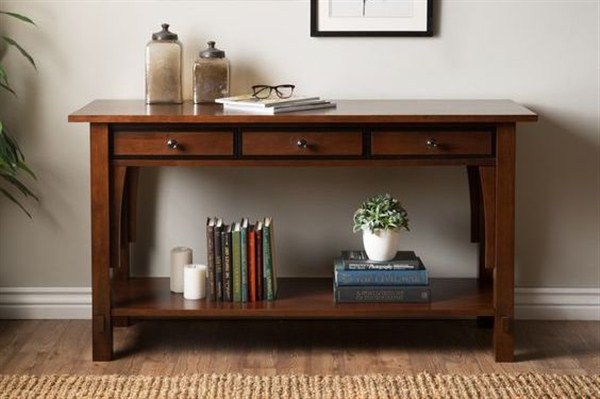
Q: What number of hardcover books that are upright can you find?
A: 8